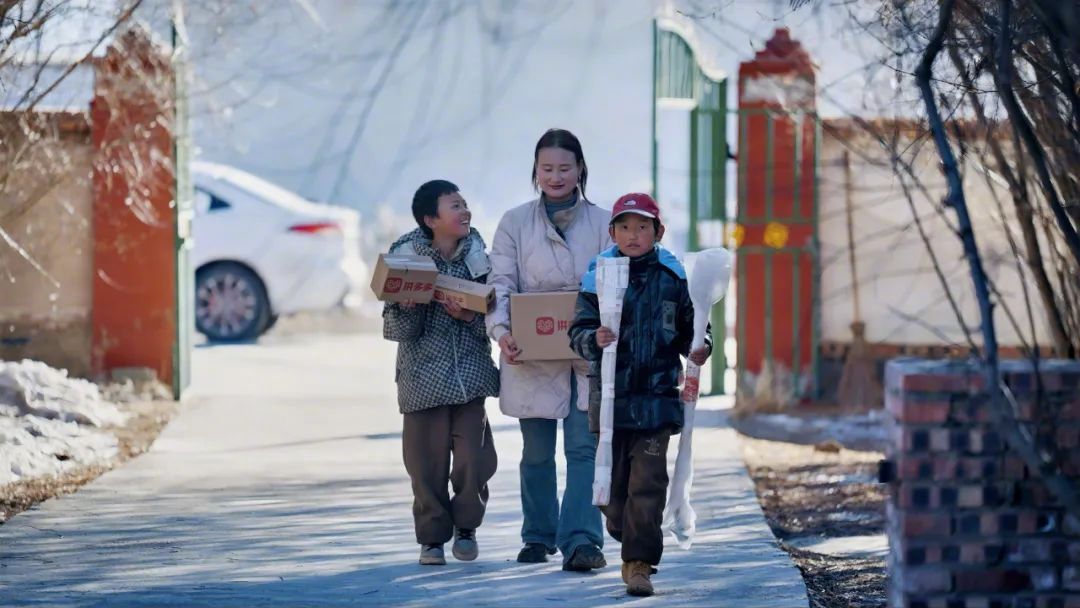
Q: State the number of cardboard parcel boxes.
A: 3